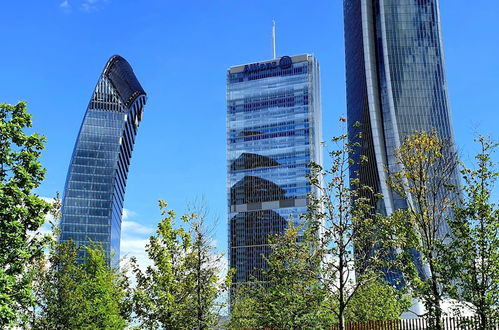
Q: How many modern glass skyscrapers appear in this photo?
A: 3